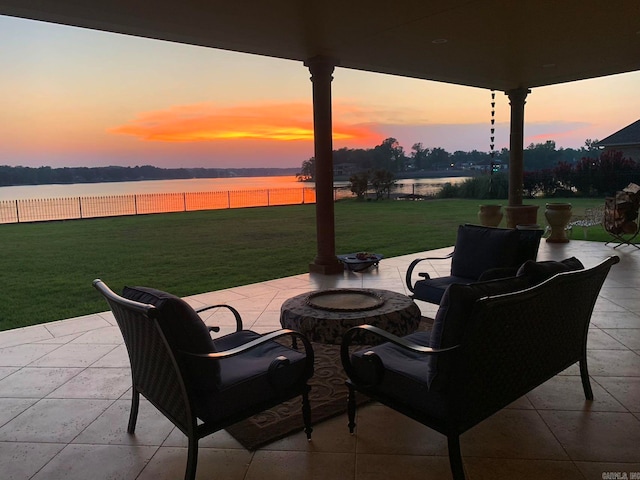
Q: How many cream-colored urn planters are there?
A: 2